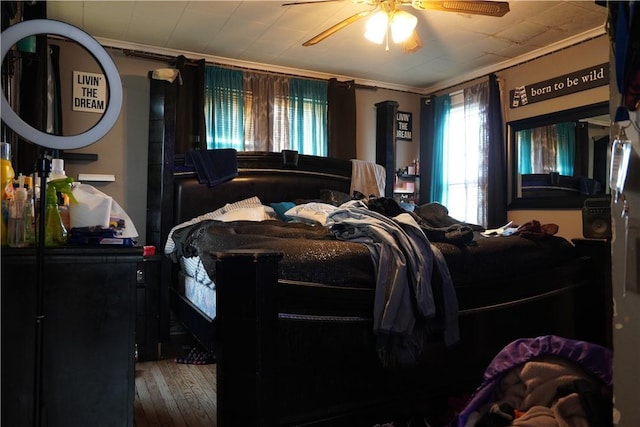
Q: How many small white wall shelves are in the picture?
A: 1